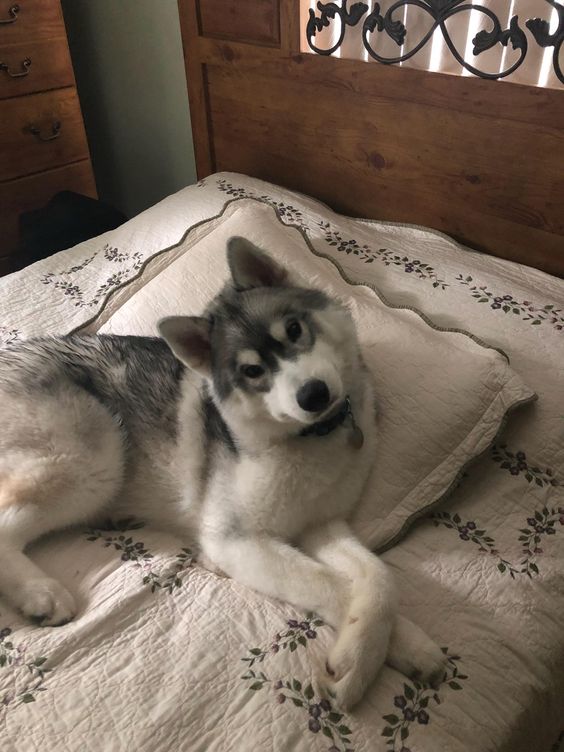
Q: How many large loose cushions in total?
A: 1